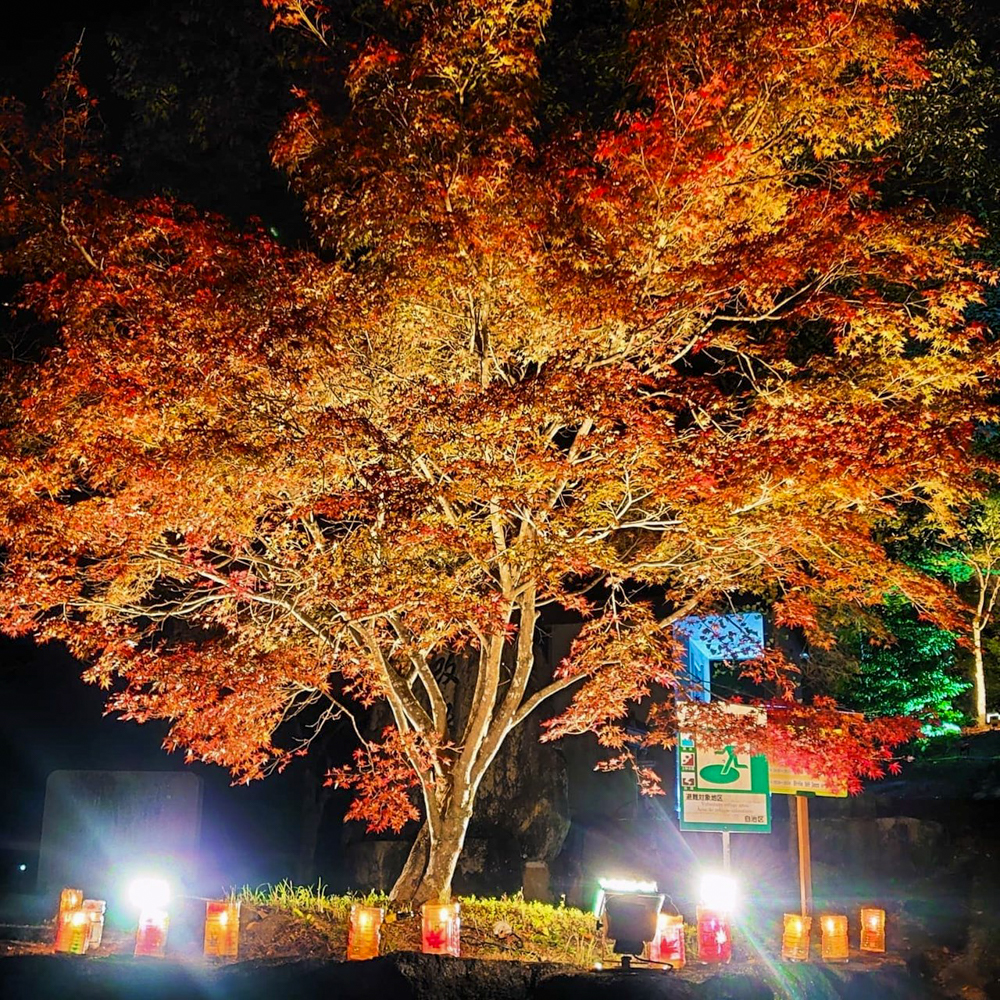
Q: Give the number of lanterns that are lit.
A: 12